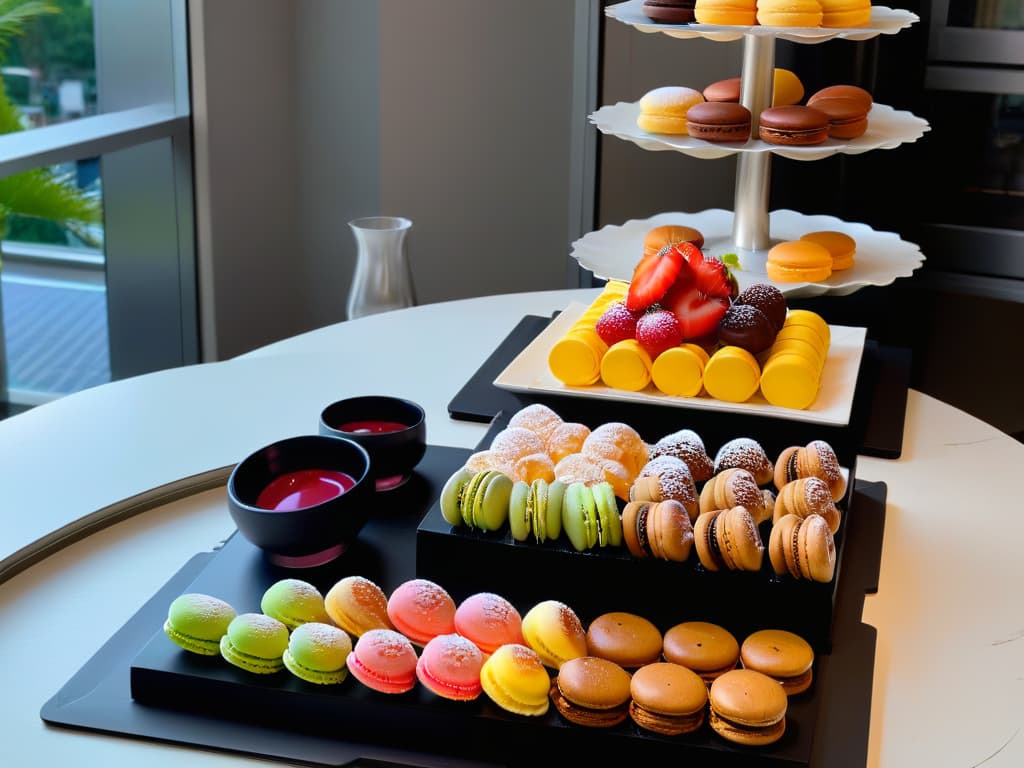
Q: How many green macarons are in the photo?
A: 7